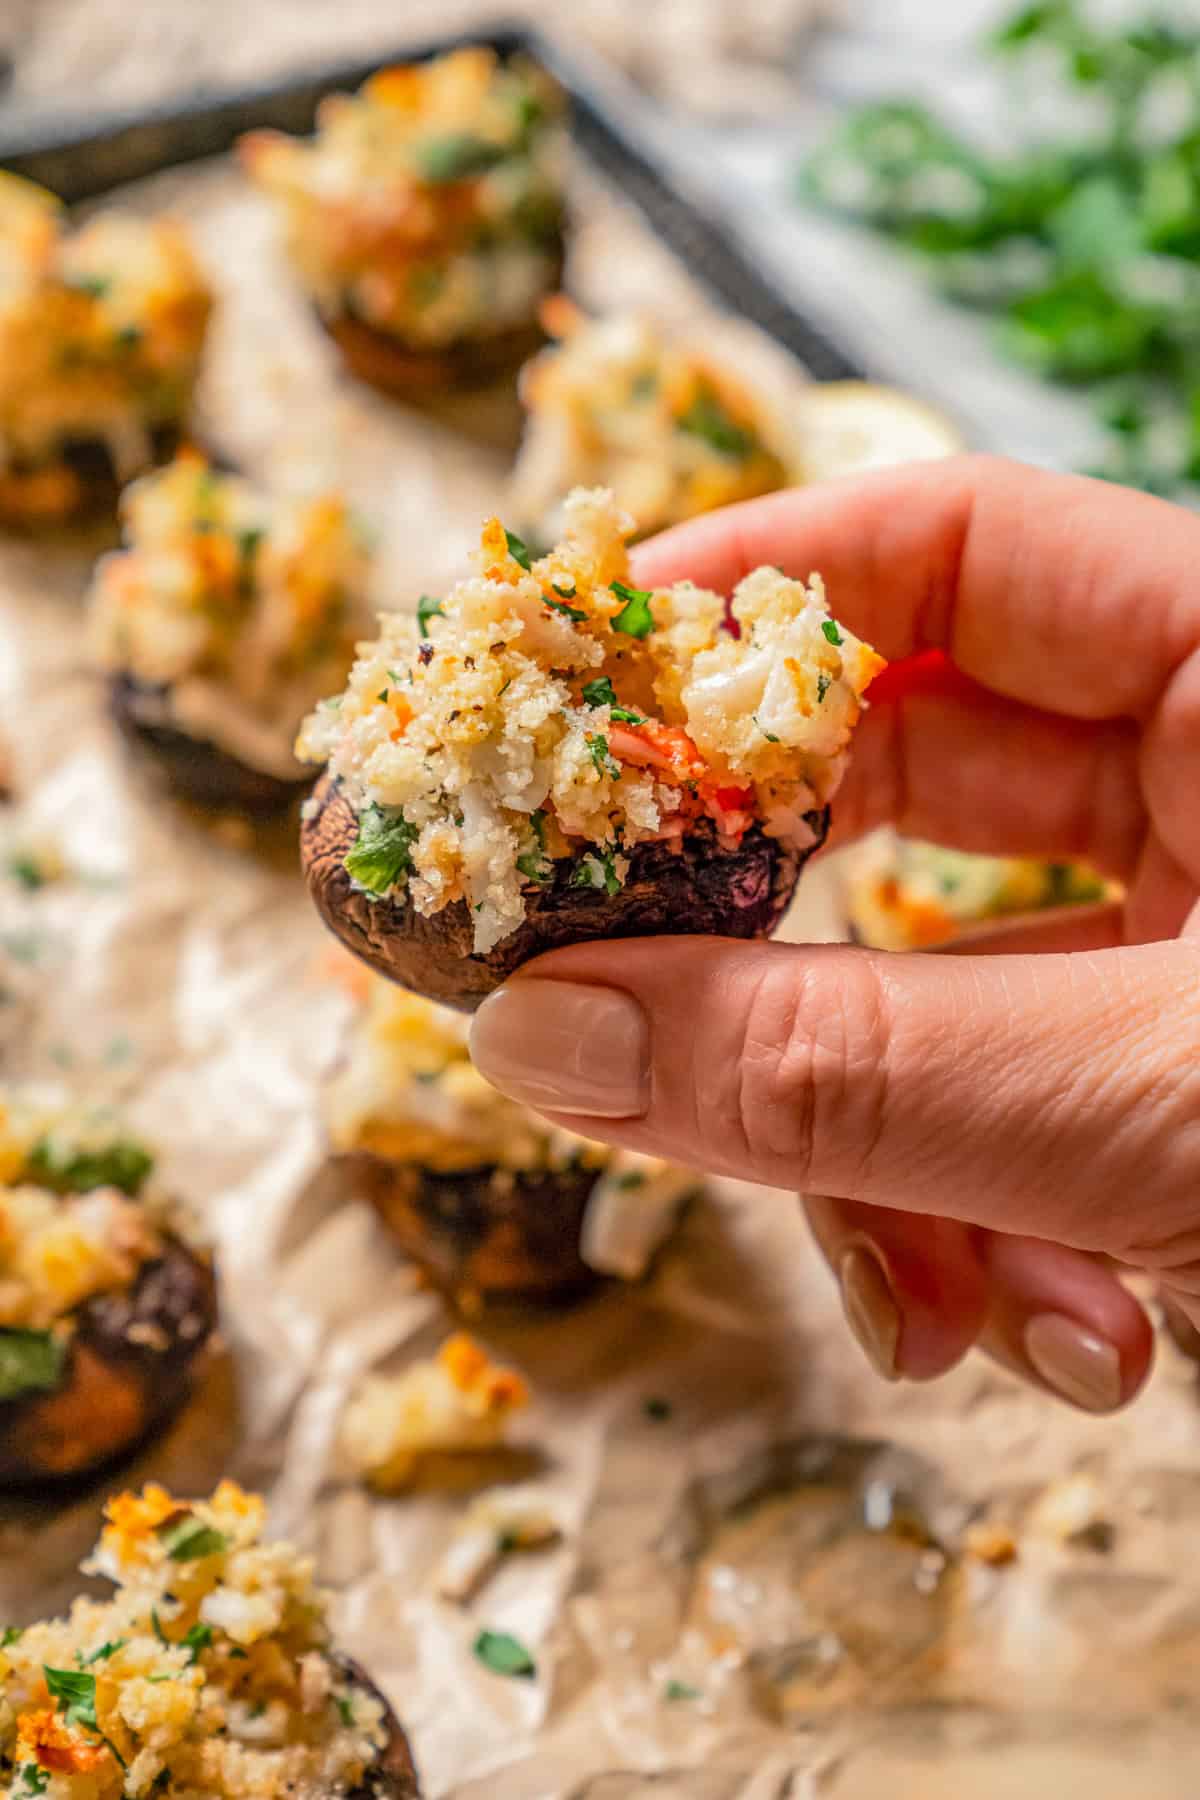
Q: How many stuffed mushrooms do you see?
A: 9